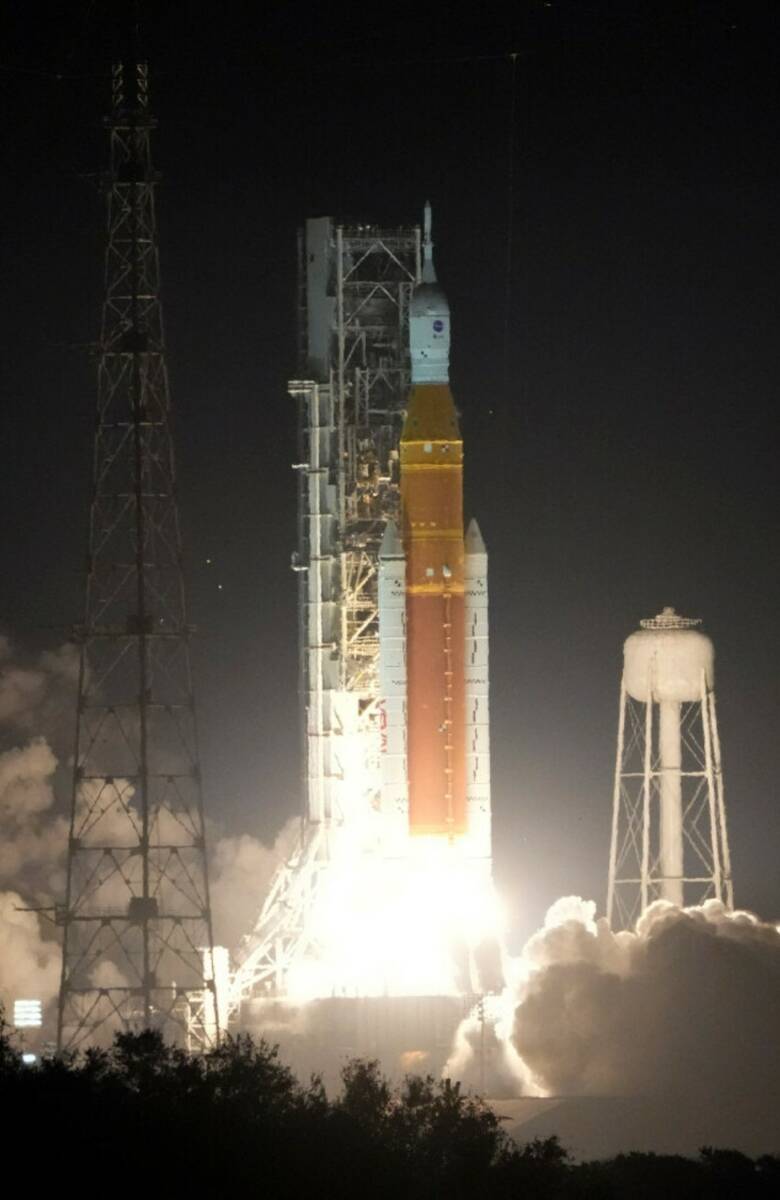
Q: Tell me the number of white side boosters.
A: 2